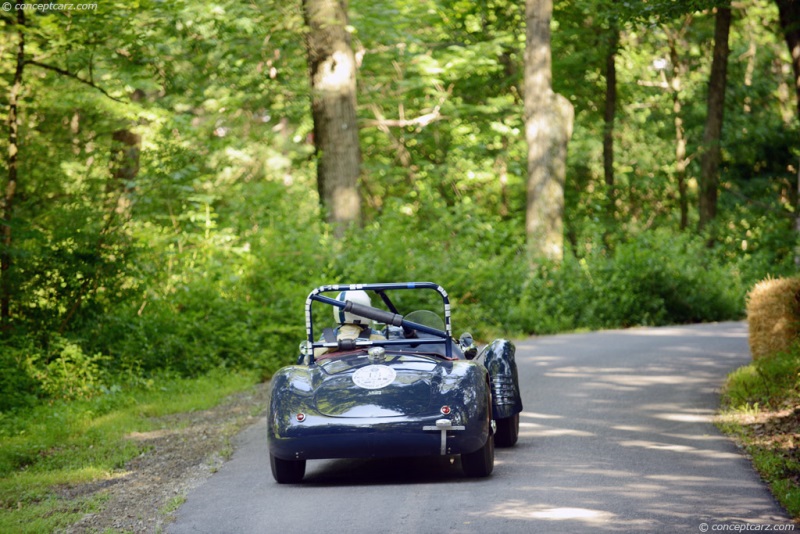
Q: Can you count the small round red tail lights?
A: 2